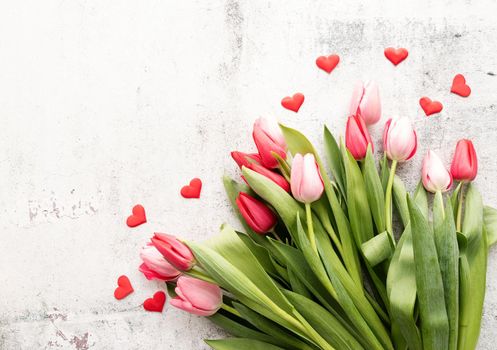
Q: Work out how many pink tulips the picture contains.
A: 7